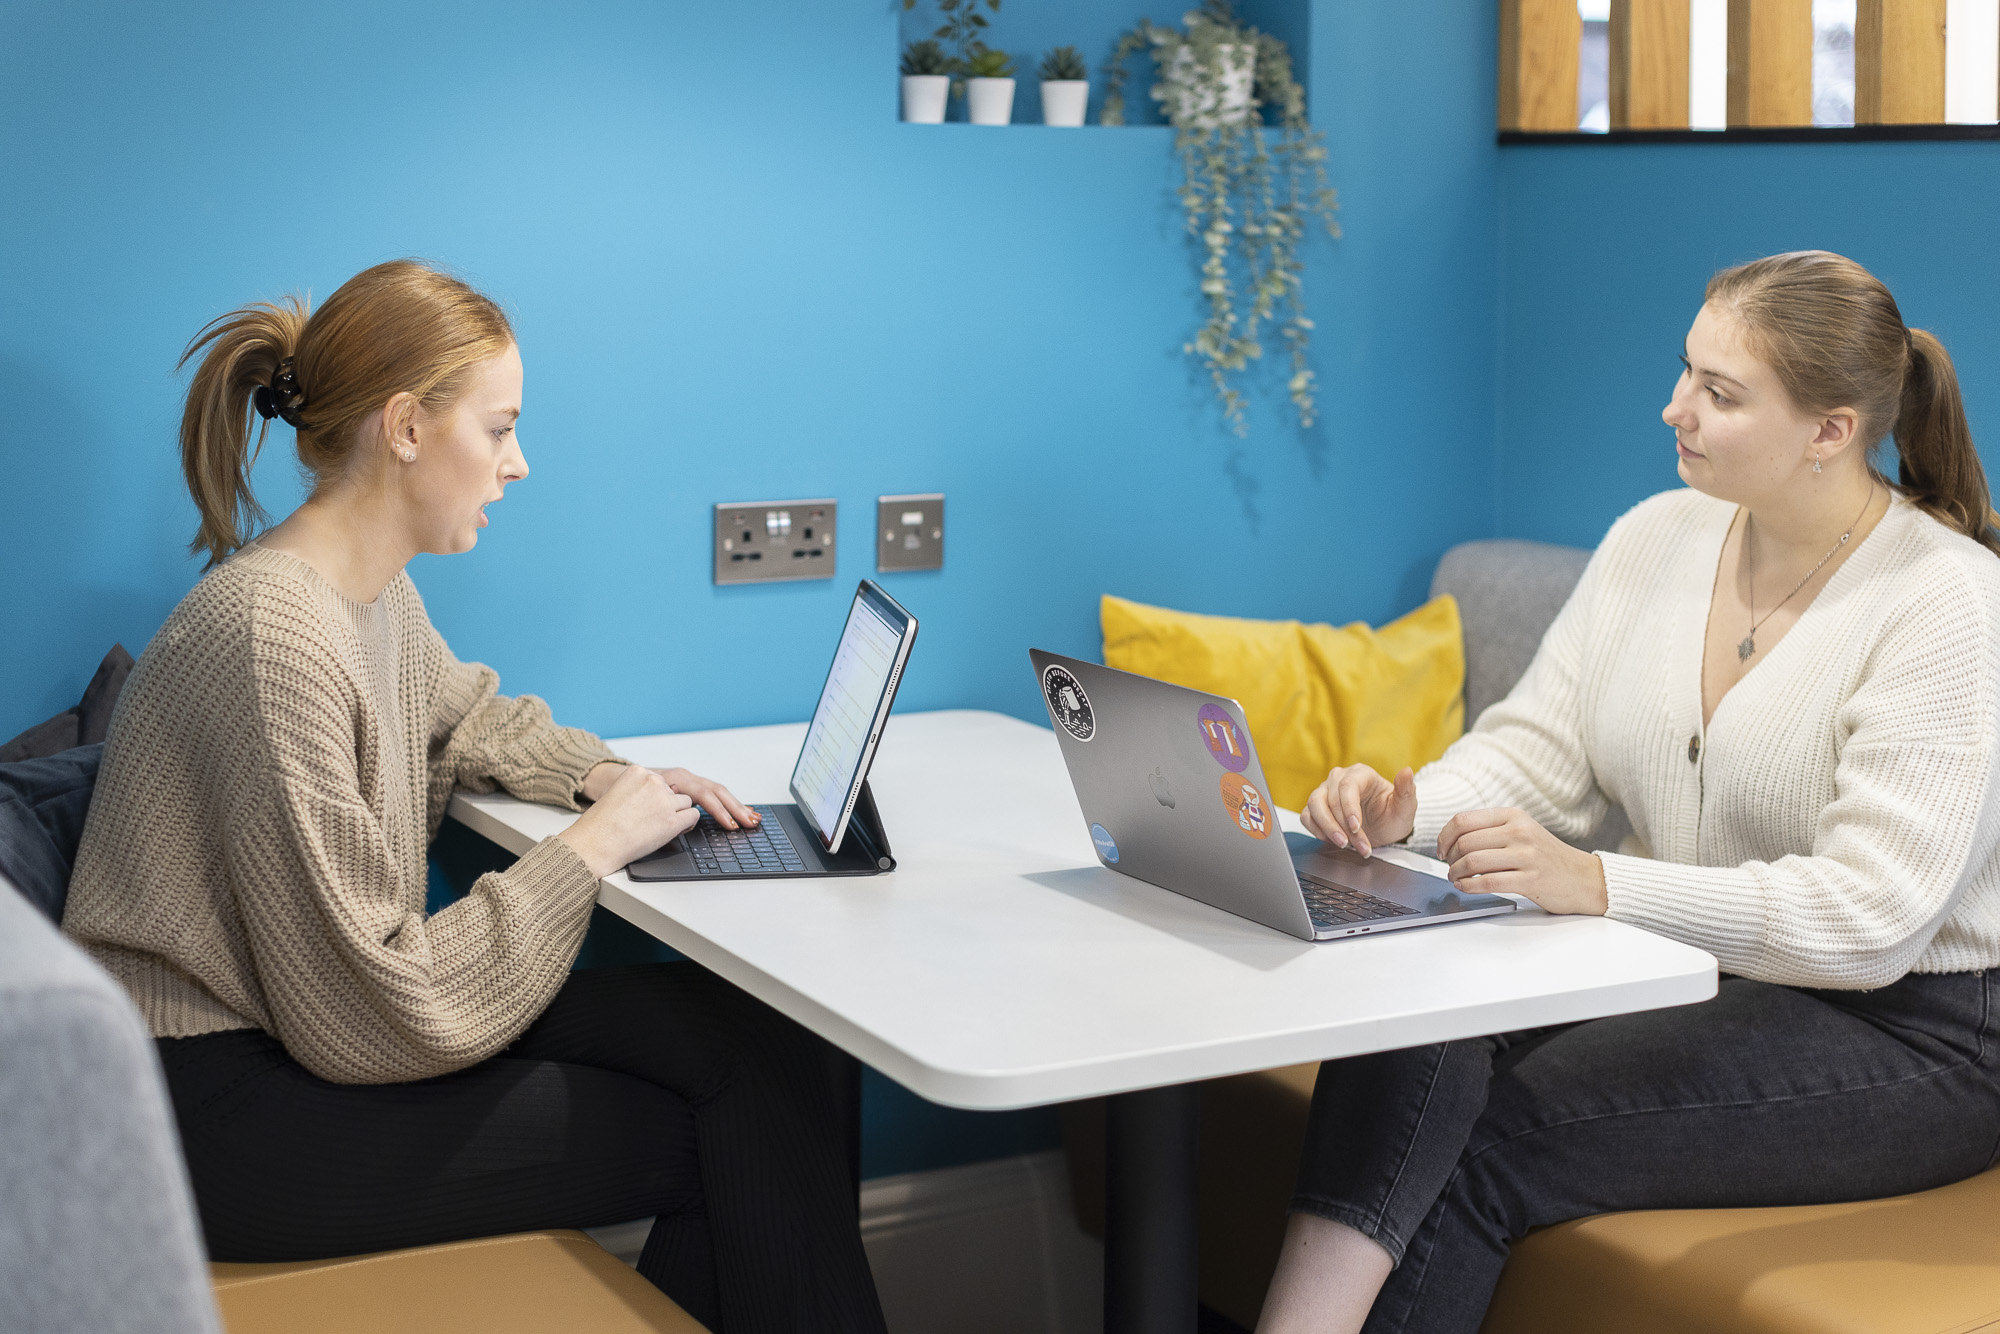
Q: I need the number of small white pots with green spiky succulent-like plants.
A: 3